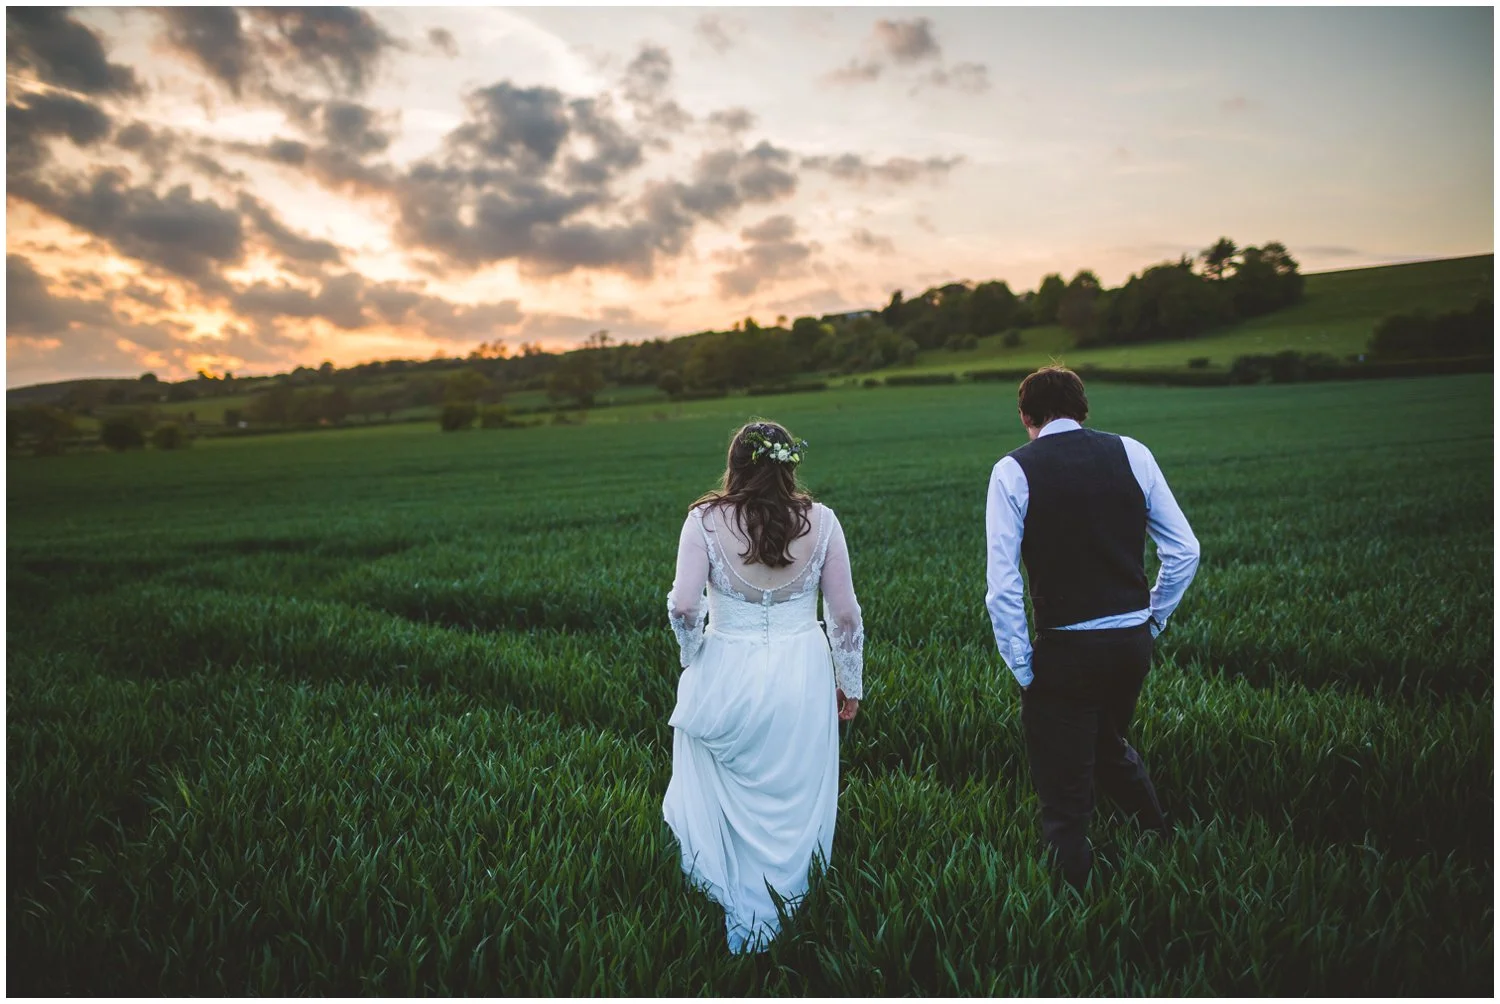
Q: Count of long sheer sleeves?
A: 2